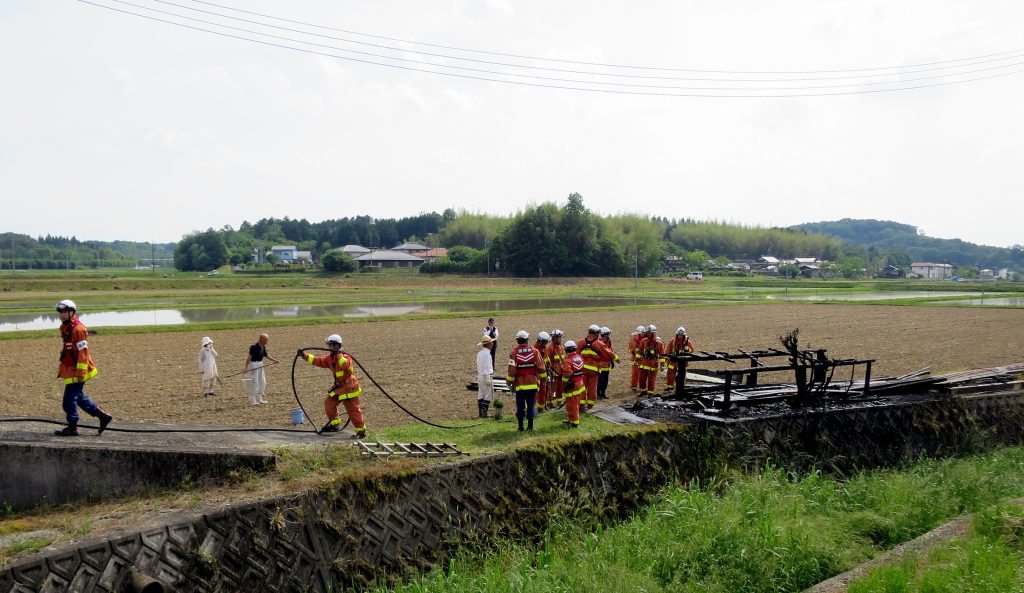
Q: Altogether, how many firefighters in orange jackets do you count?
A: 11